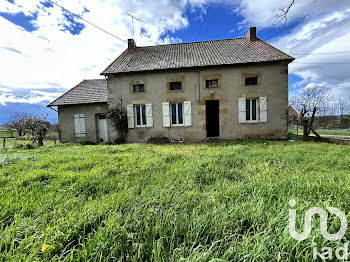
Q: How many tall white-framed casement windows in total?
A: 3